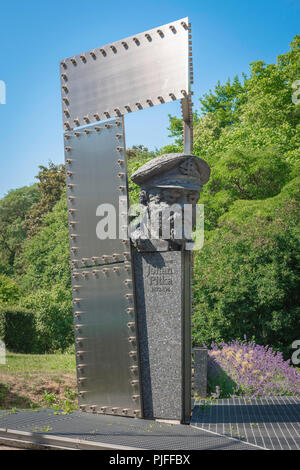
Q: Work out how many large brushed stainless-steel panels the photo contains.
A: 3